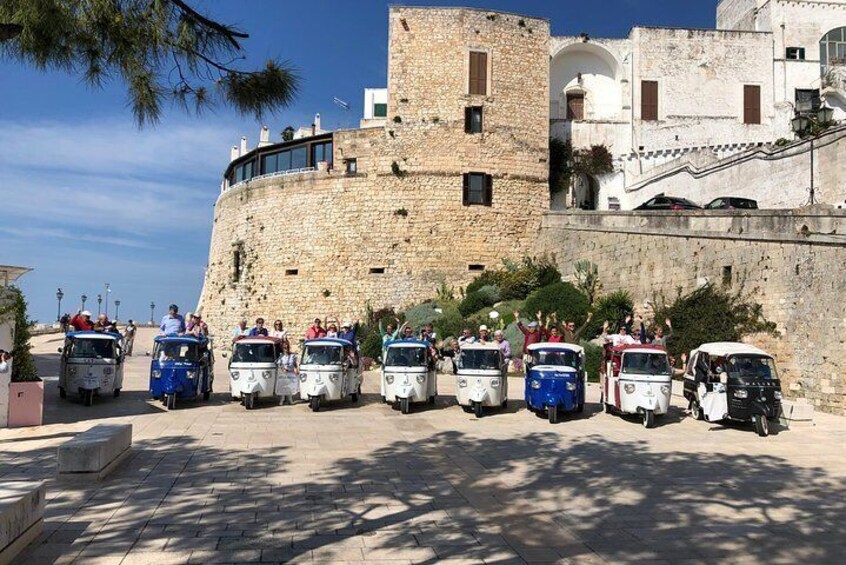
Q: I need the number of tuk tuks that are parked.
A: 9